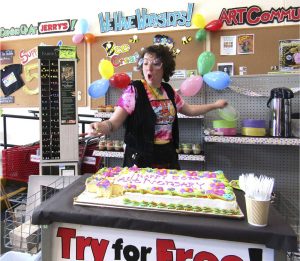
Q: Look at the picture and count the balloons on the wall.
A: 12